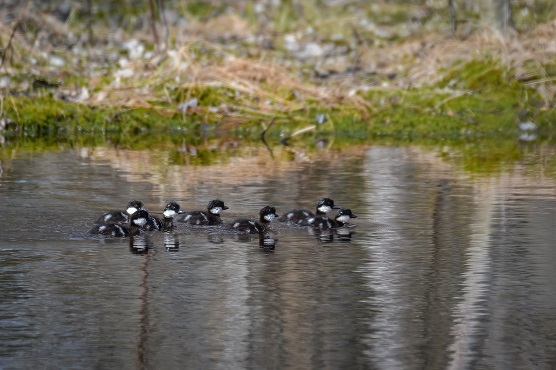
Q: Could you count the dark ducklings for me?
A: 7